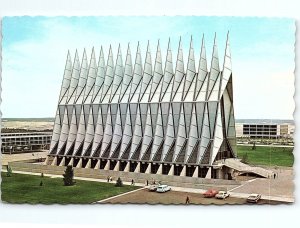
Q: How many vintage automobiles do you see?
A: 5